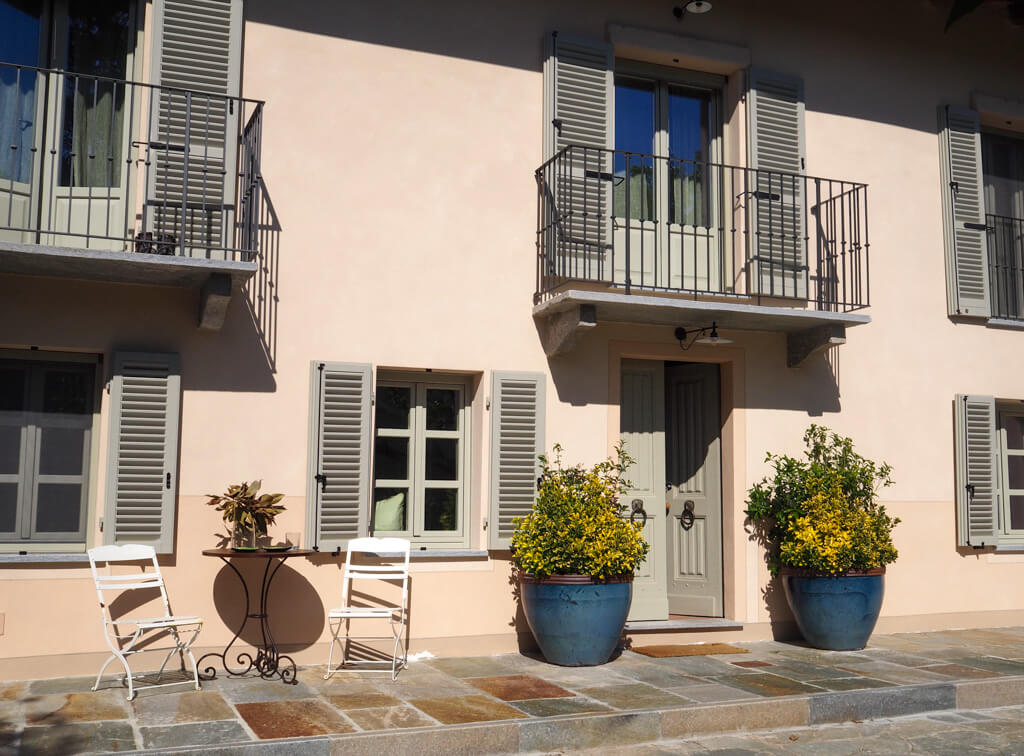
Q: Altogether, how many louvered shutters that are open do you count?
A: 8